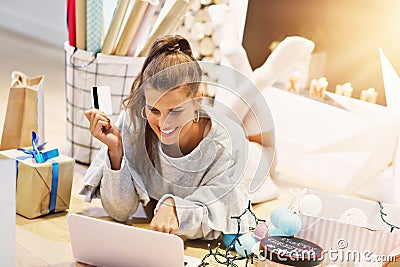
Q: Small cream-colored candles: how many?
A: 4